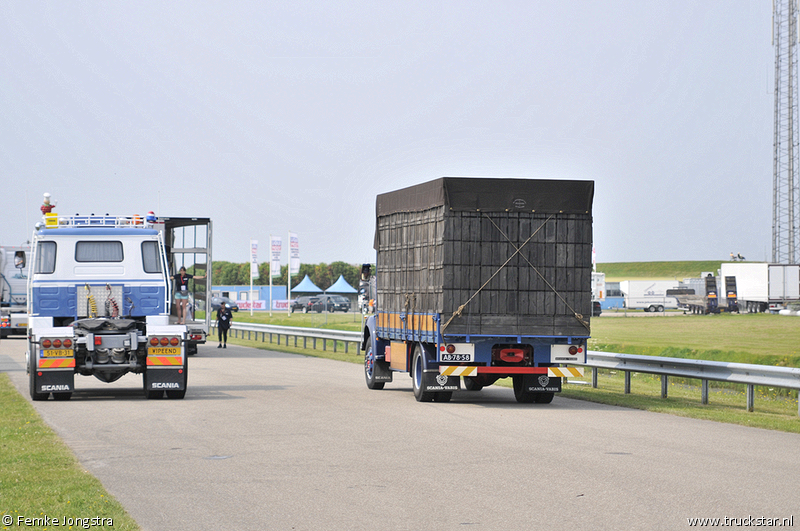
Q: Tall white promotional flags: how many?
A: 3